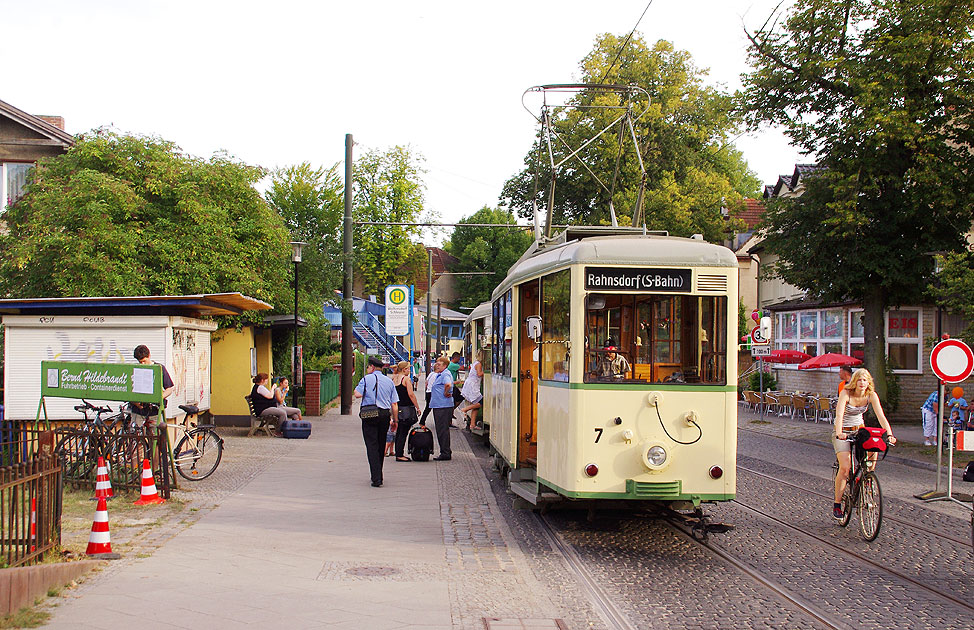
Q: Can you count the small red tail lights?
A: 2